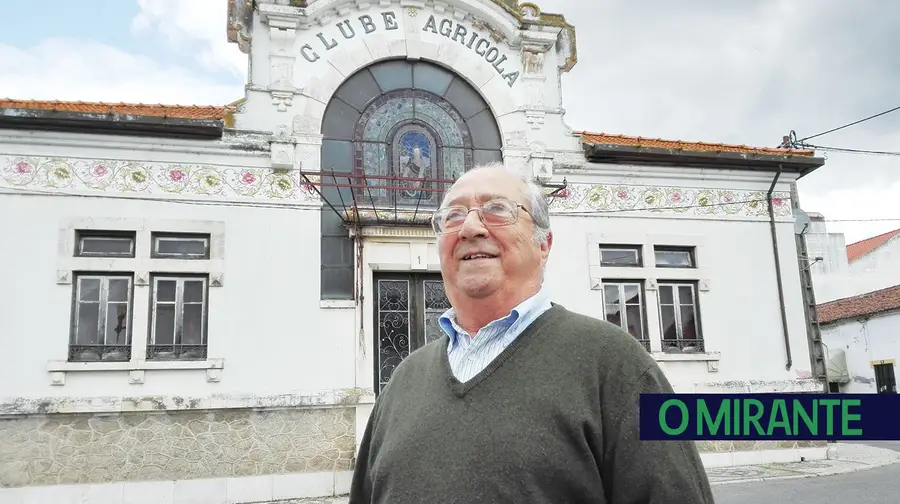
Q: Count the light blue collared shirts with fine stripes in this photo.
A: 1